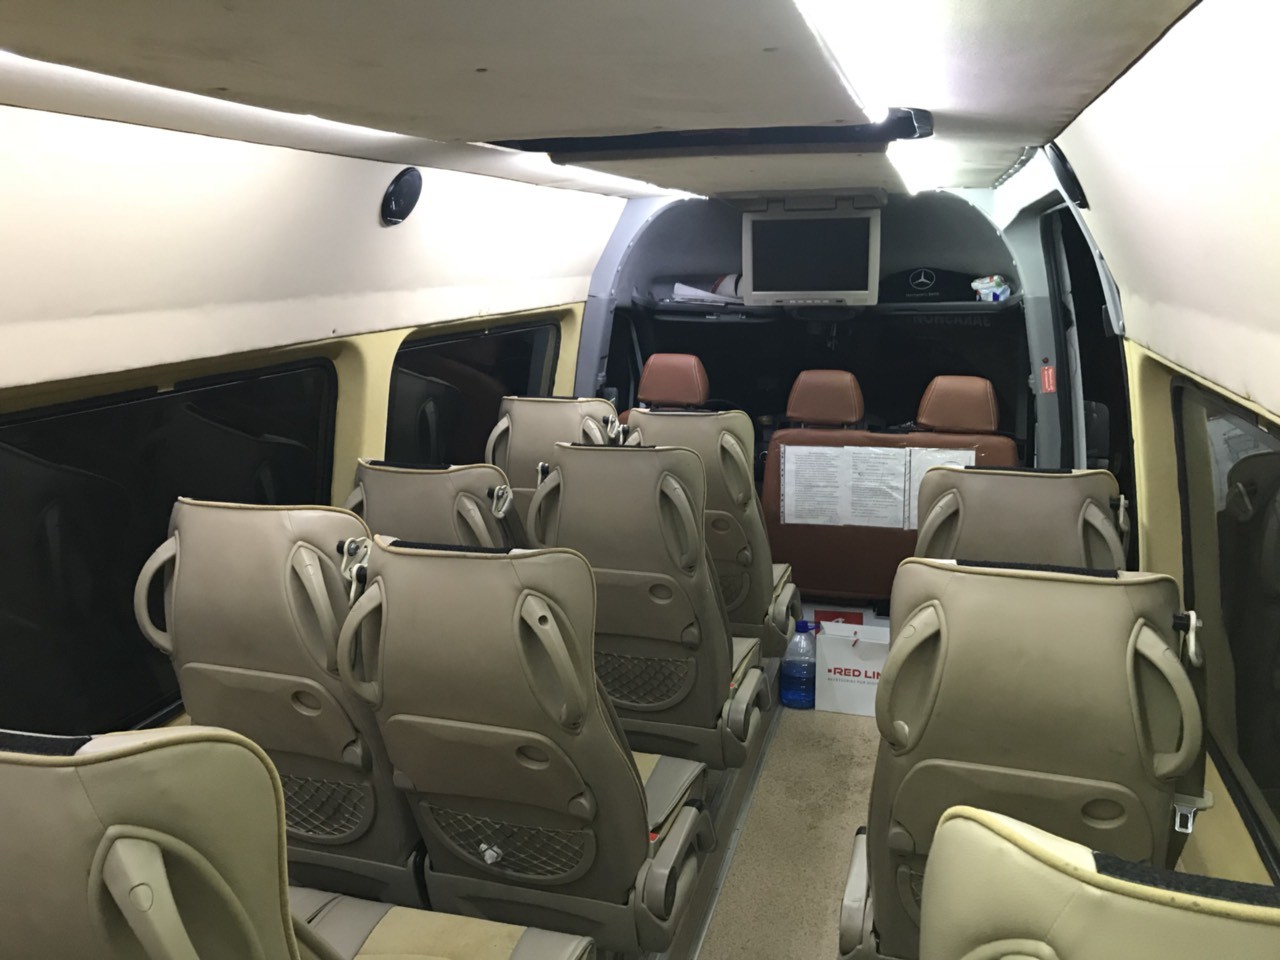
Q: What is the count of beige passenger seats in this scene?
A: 10